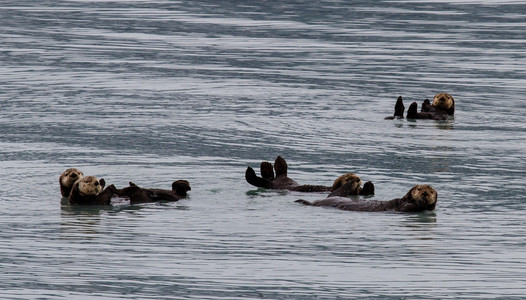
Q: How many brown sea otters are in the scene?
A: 5